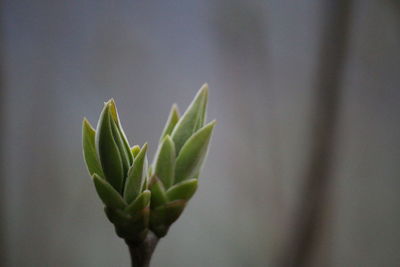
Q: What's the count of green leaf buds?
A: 2